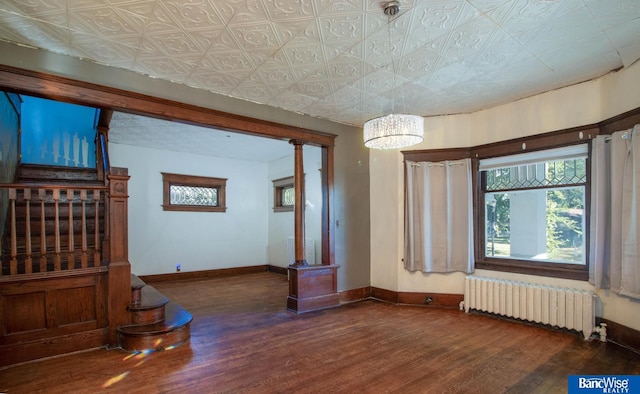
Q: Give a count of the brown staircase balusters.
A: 7